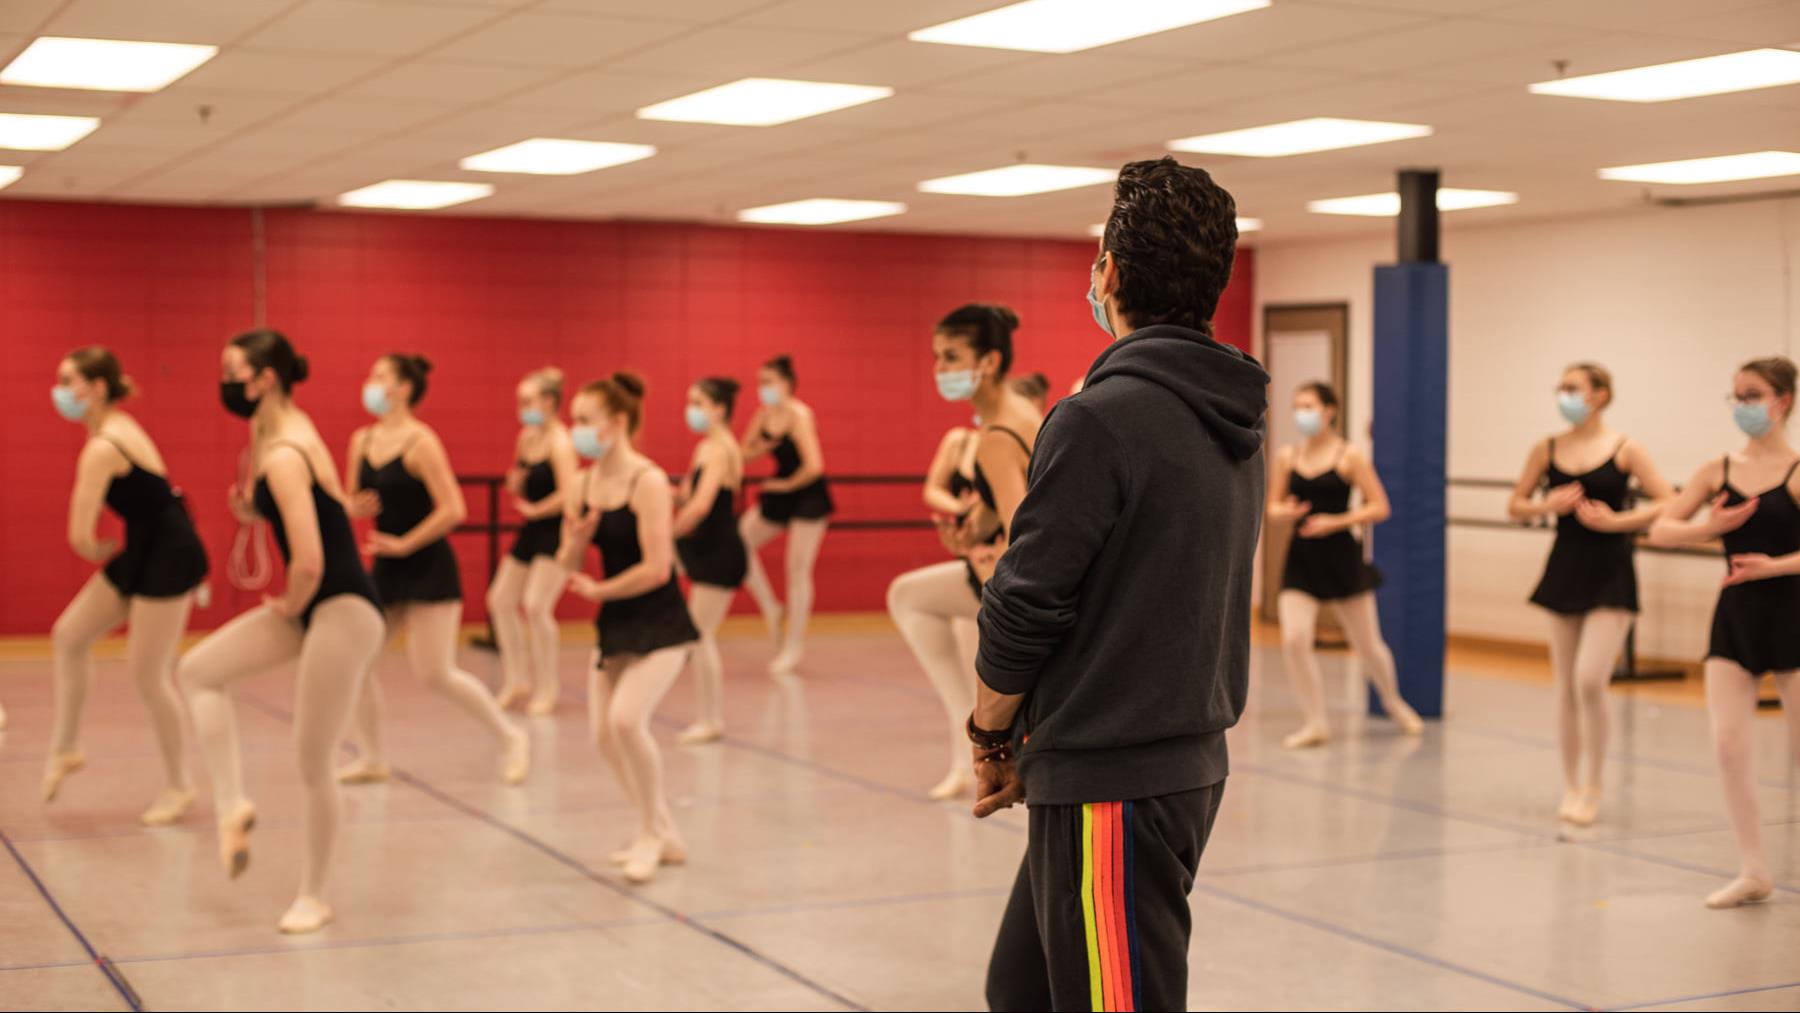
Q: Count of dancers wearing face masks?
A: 11